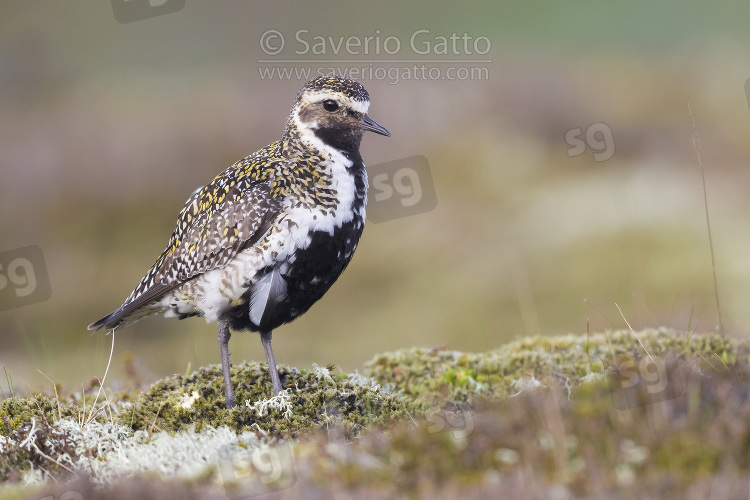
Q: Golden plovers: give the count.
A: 1